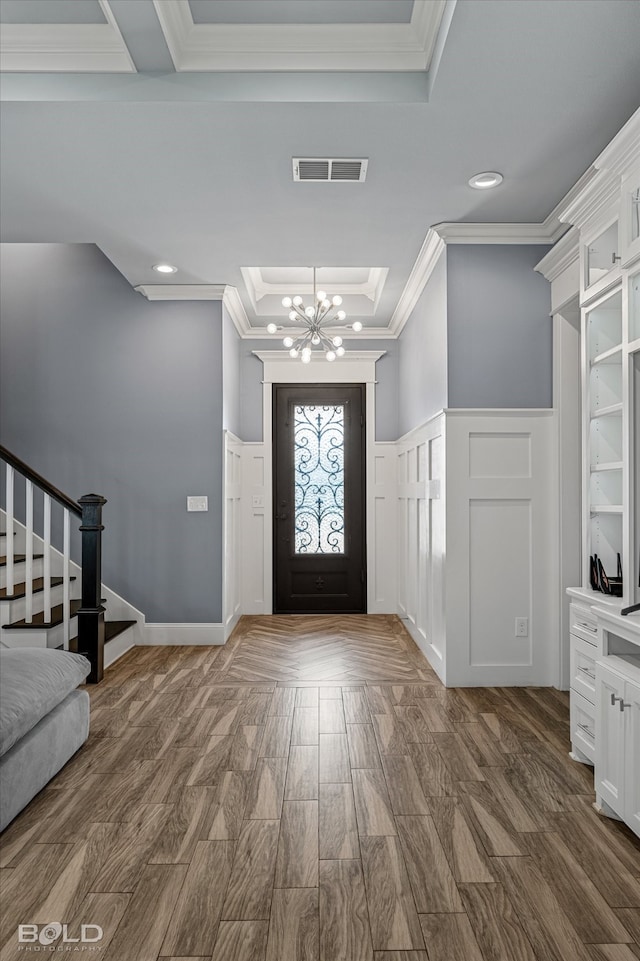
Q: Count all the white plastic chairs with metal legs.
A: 0